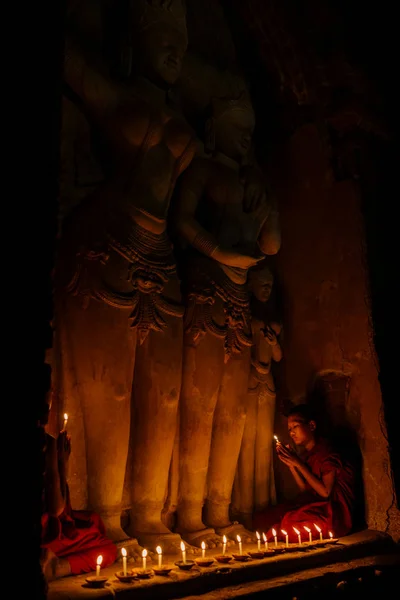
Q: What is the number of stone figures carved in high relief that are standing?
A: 3